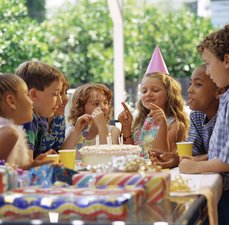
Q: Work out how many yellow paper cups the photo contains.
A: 3